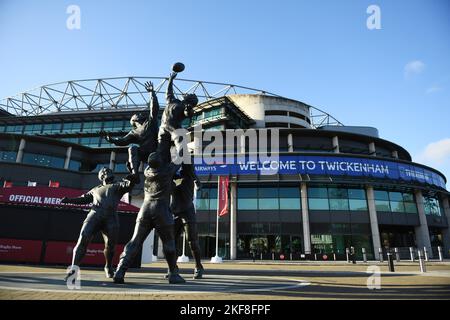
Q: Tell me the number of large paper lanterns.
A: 0